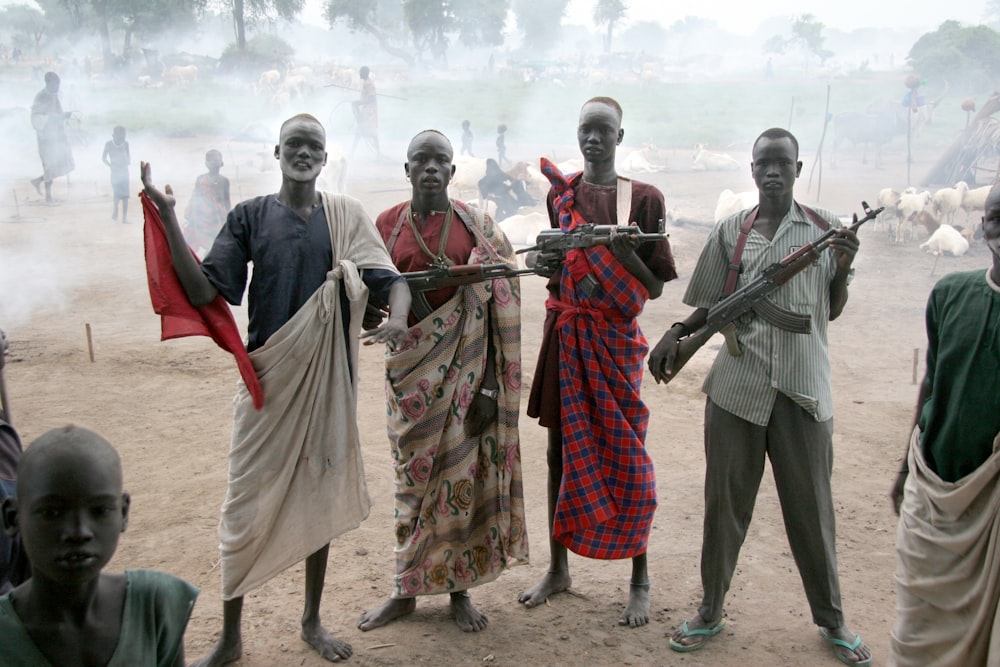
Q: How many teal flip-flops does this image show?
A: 2